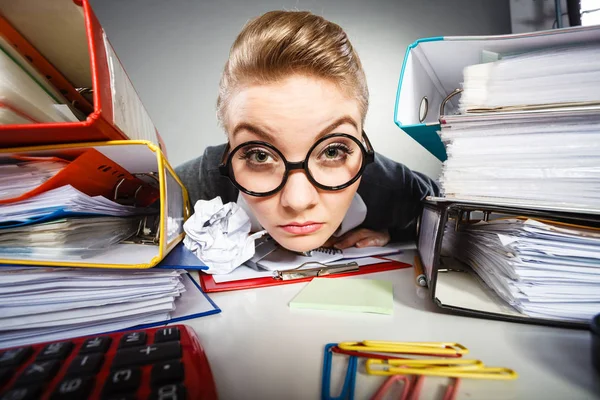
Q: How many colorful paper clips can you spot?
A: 6